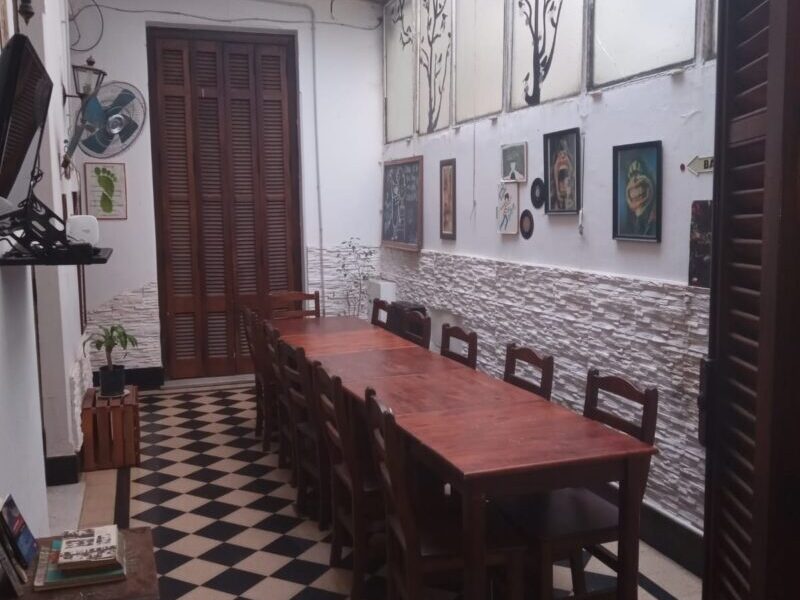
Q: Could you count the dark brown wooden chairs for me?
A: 11